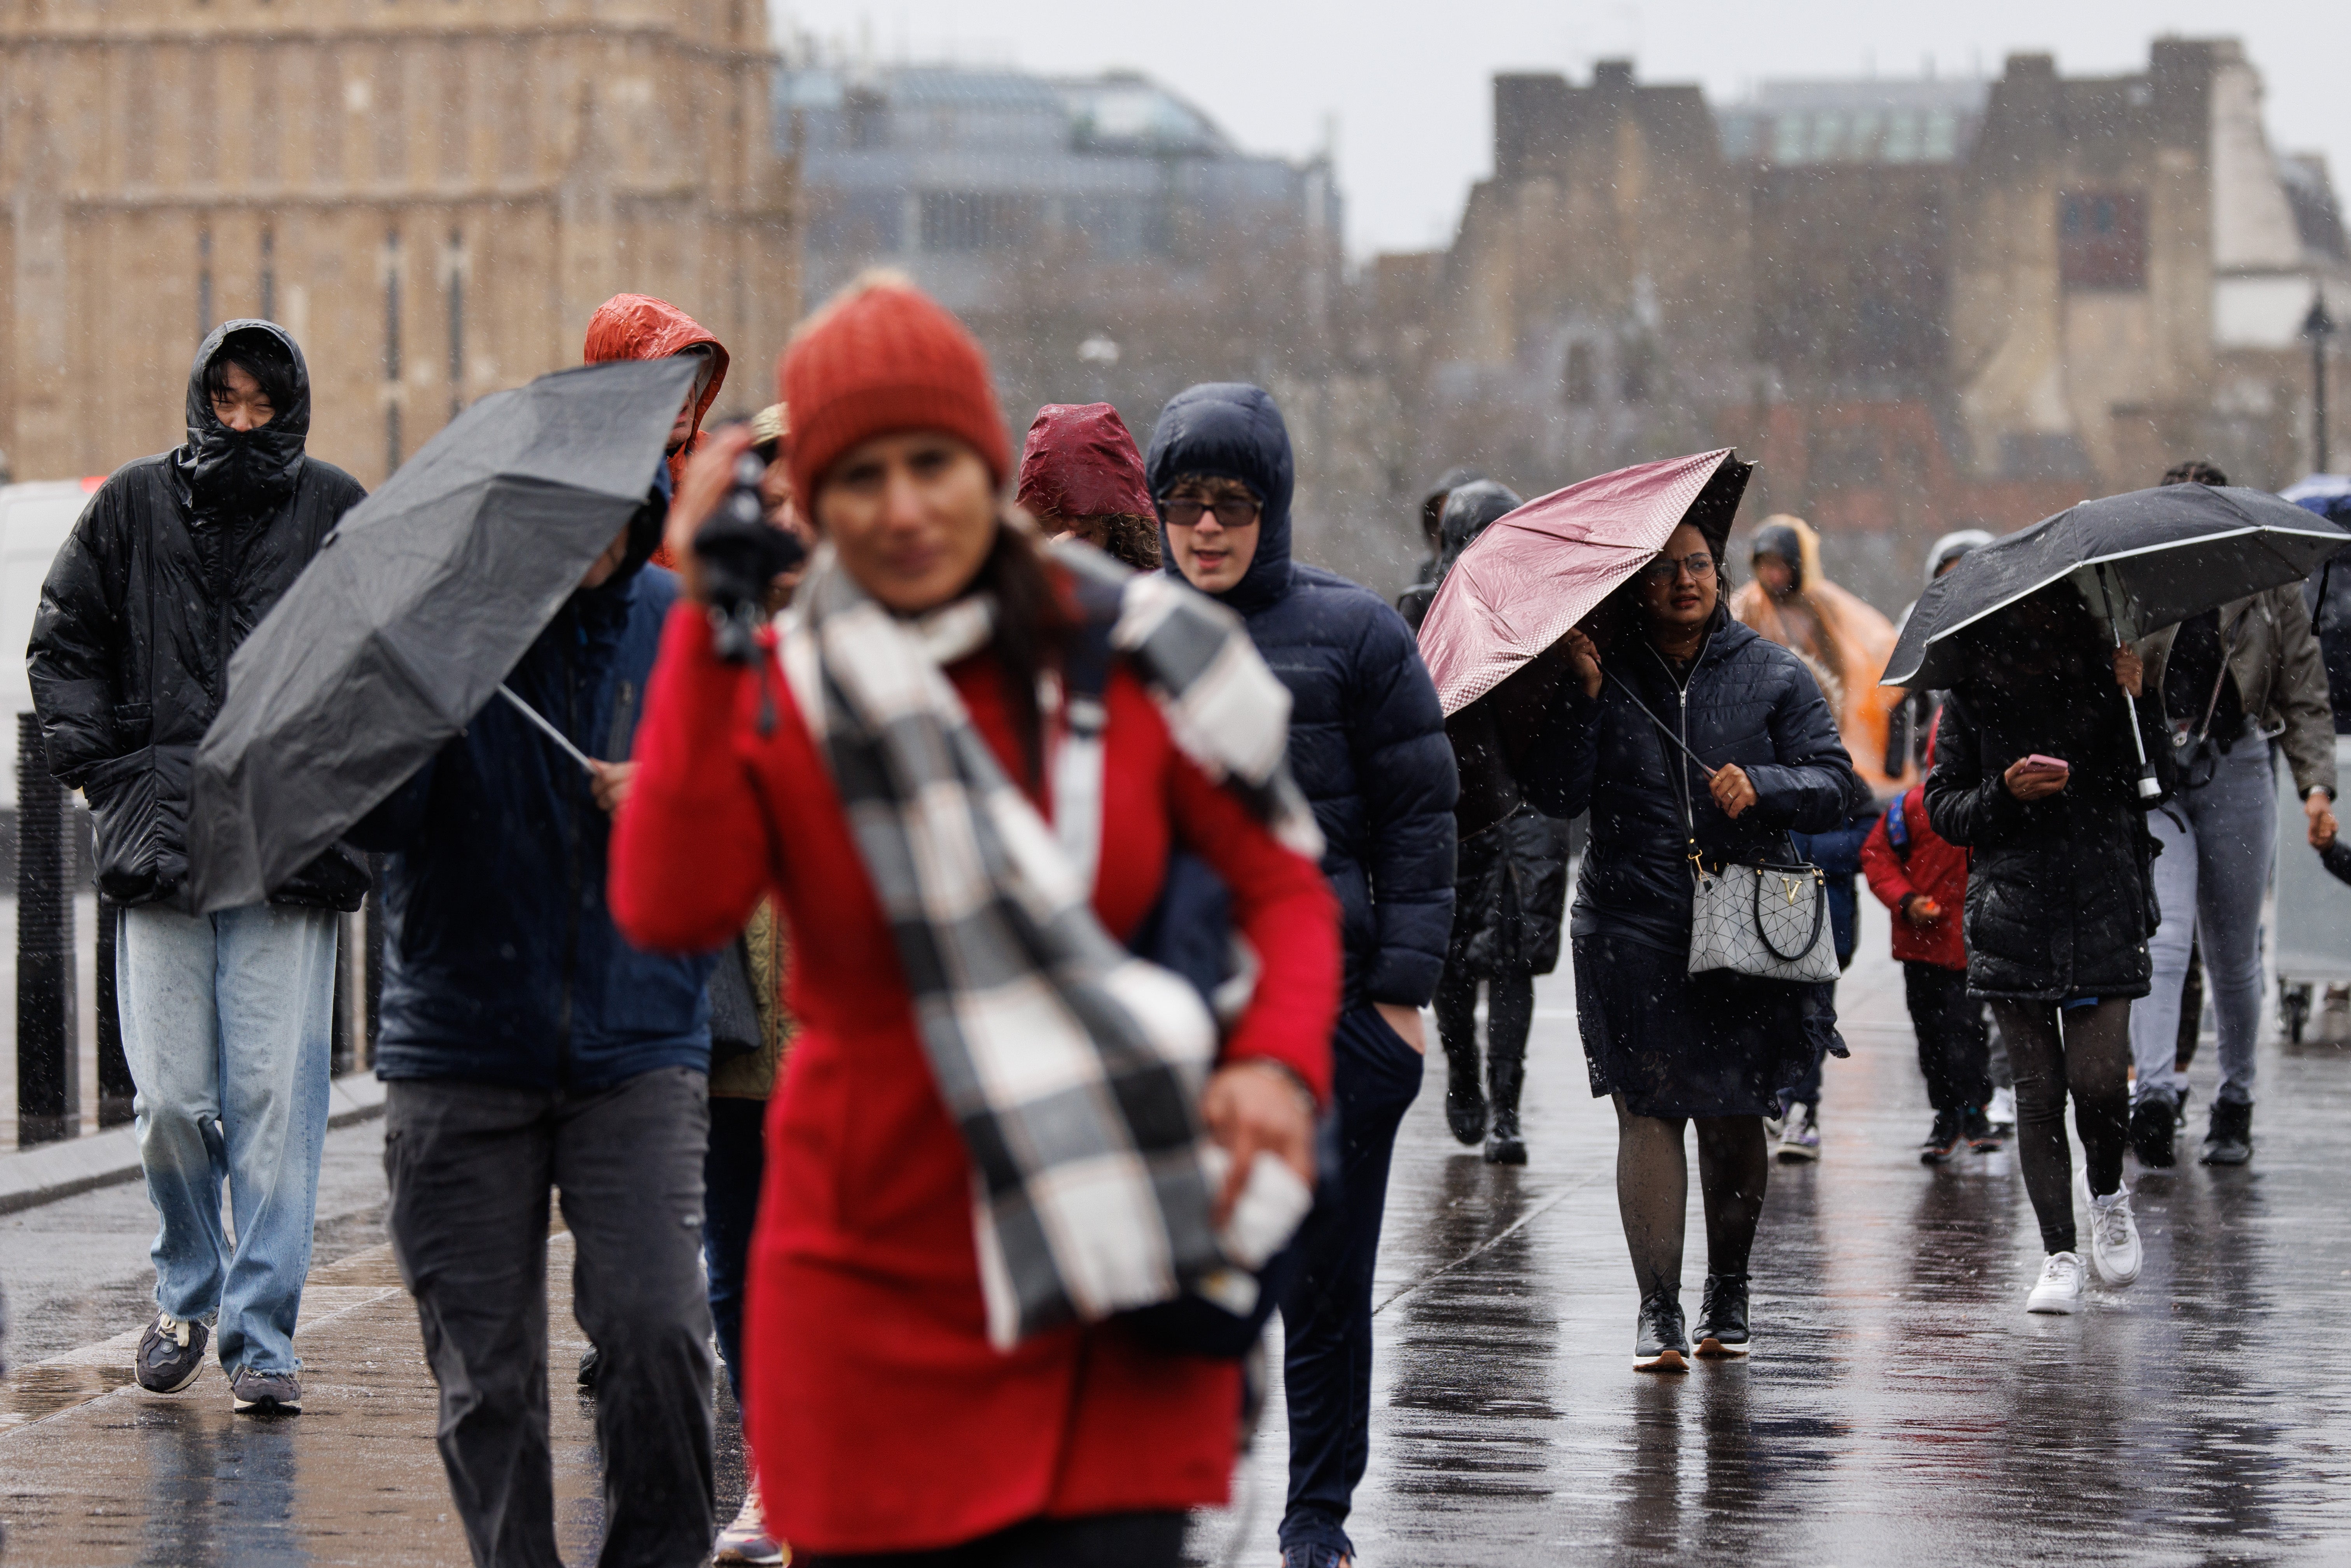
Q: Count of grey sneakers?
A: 2